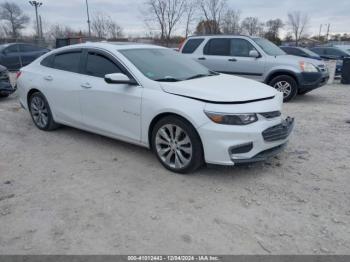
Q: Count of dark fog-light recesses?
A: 1